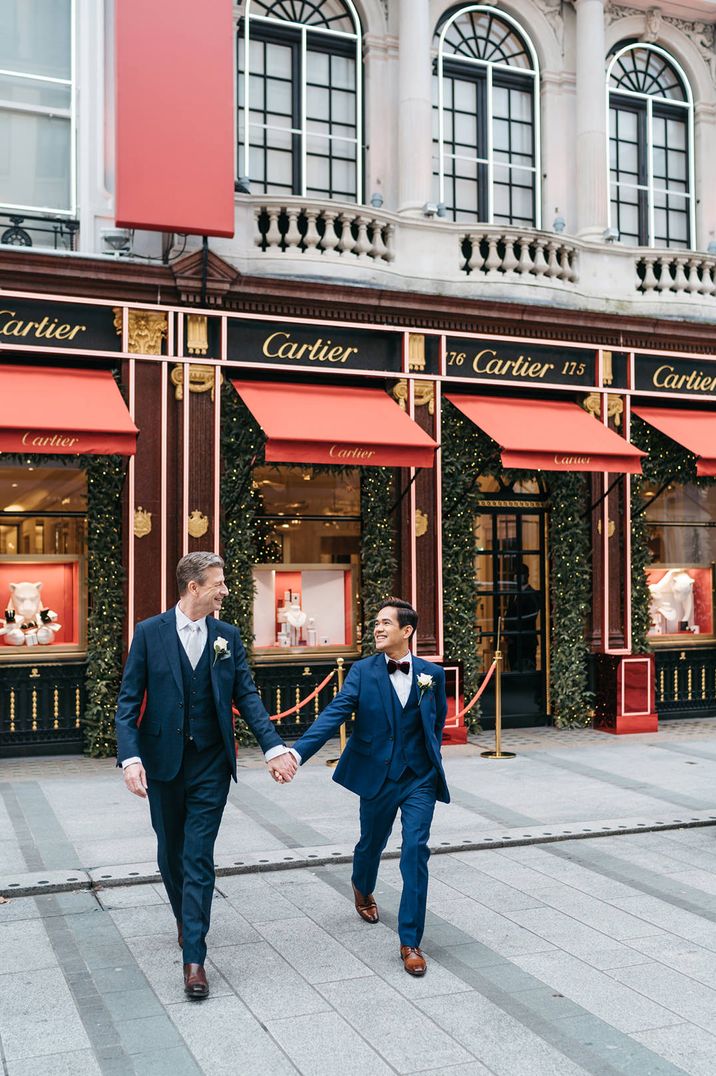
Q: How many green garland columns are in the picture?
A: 6